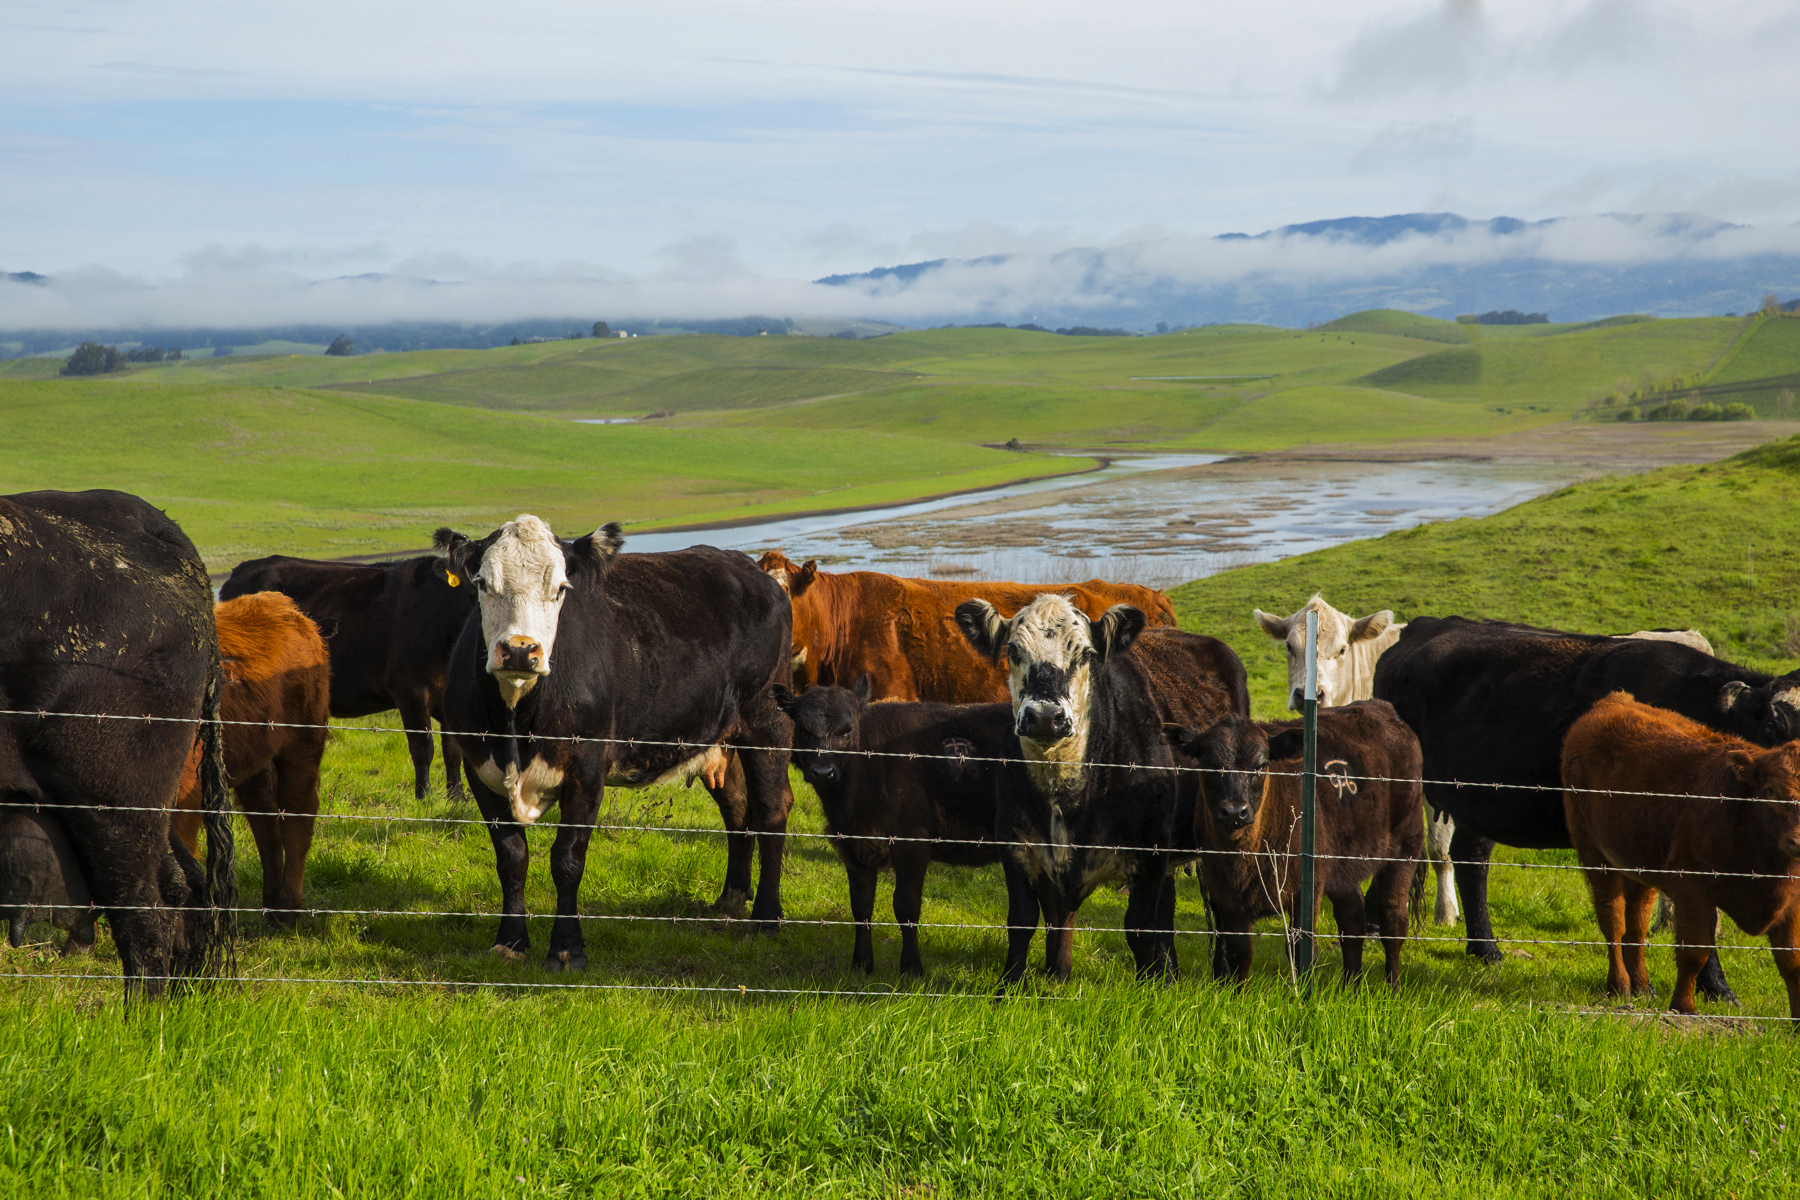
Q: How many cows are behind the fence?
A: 11